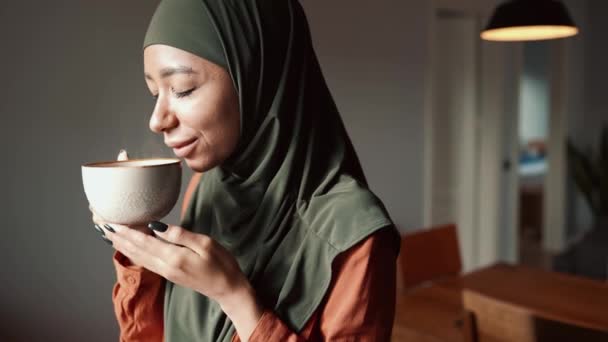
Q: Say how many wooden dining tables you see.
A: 1